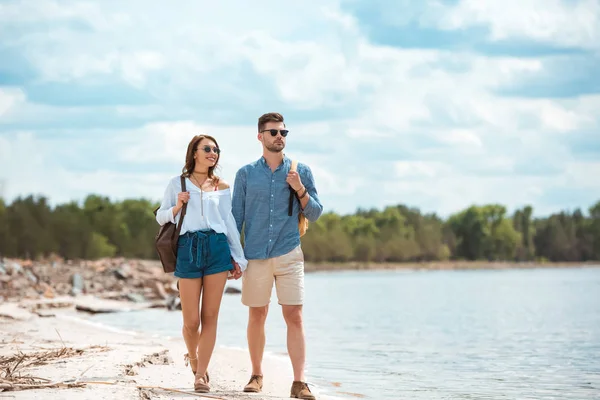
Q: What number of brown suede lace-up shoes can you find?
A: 2